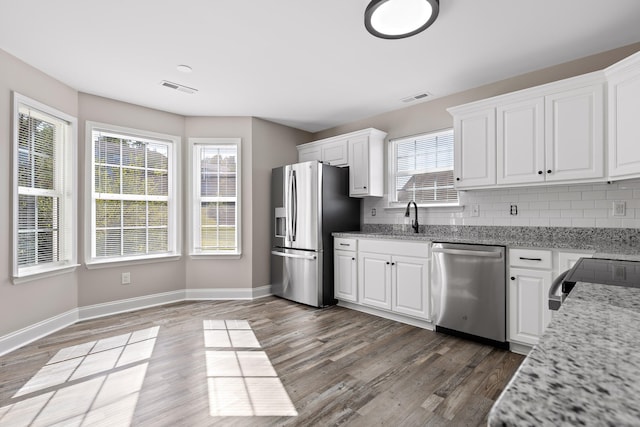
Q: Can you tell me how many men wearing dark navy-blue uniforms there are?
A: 0